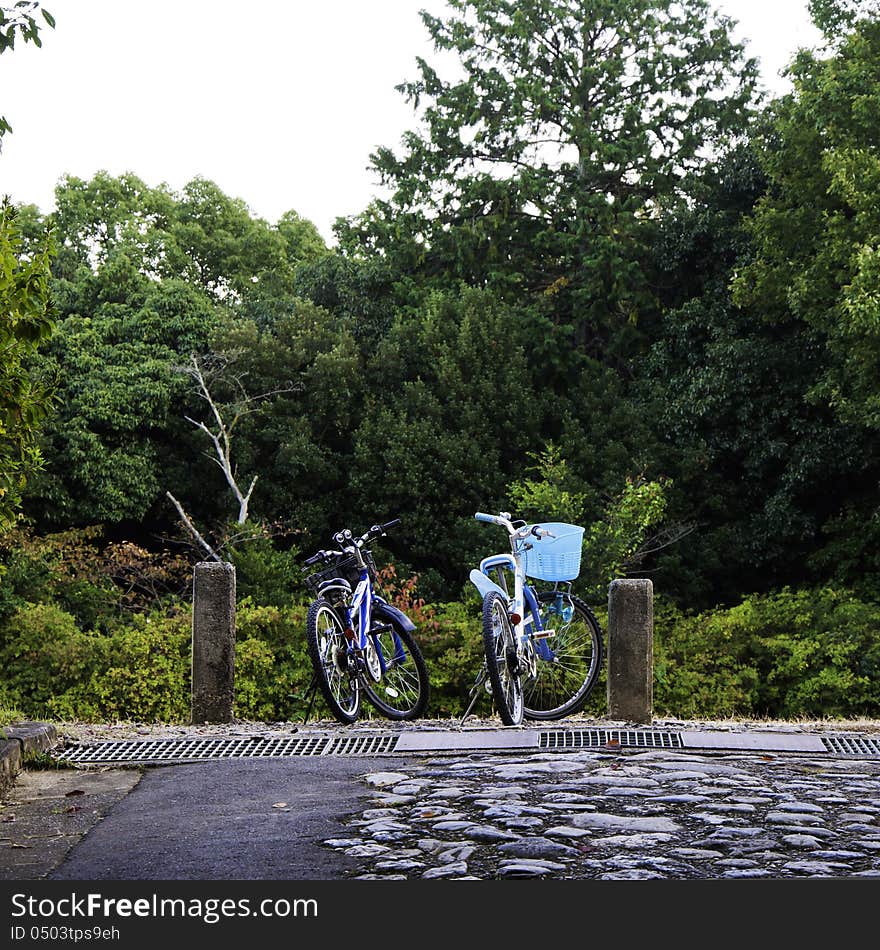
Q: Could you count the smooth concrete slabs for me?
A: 2